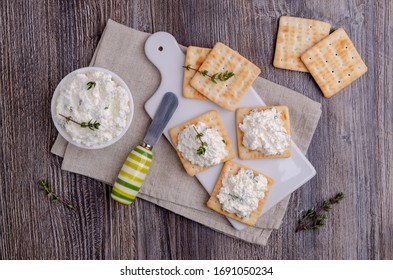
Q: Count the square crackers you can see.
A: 7